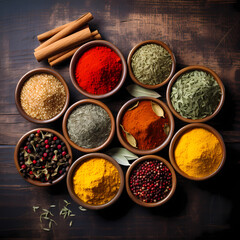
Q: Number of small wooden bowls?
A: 10